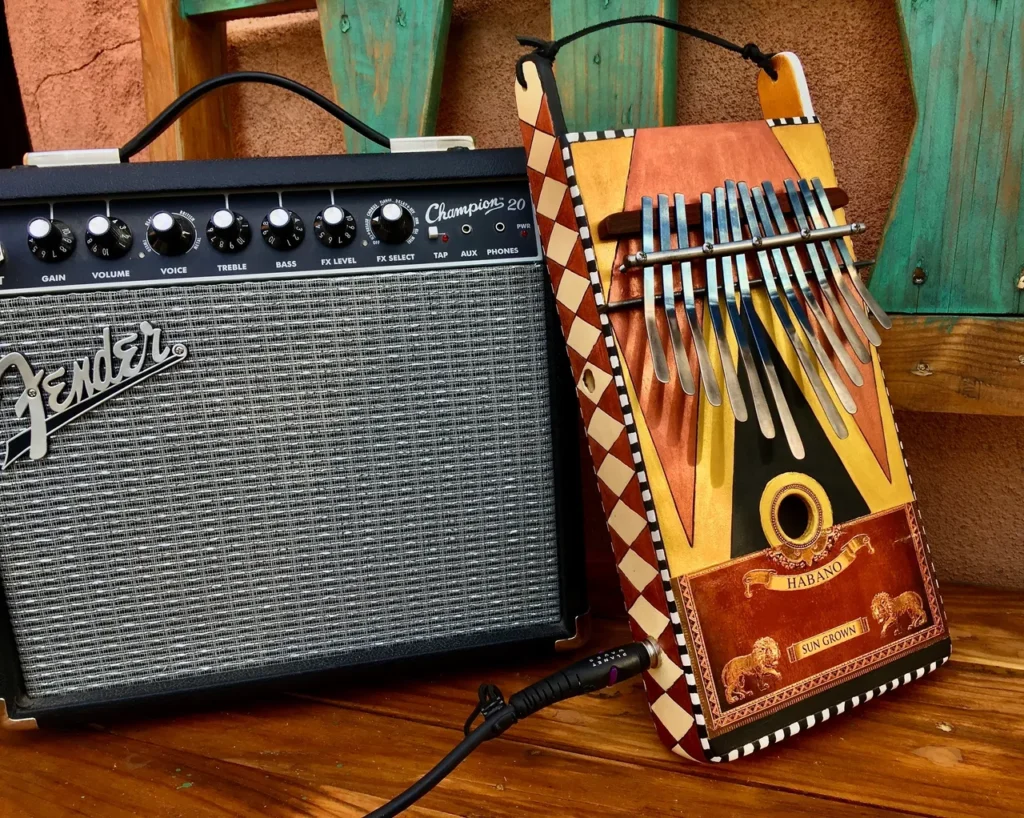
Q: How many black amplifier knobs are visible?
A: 7